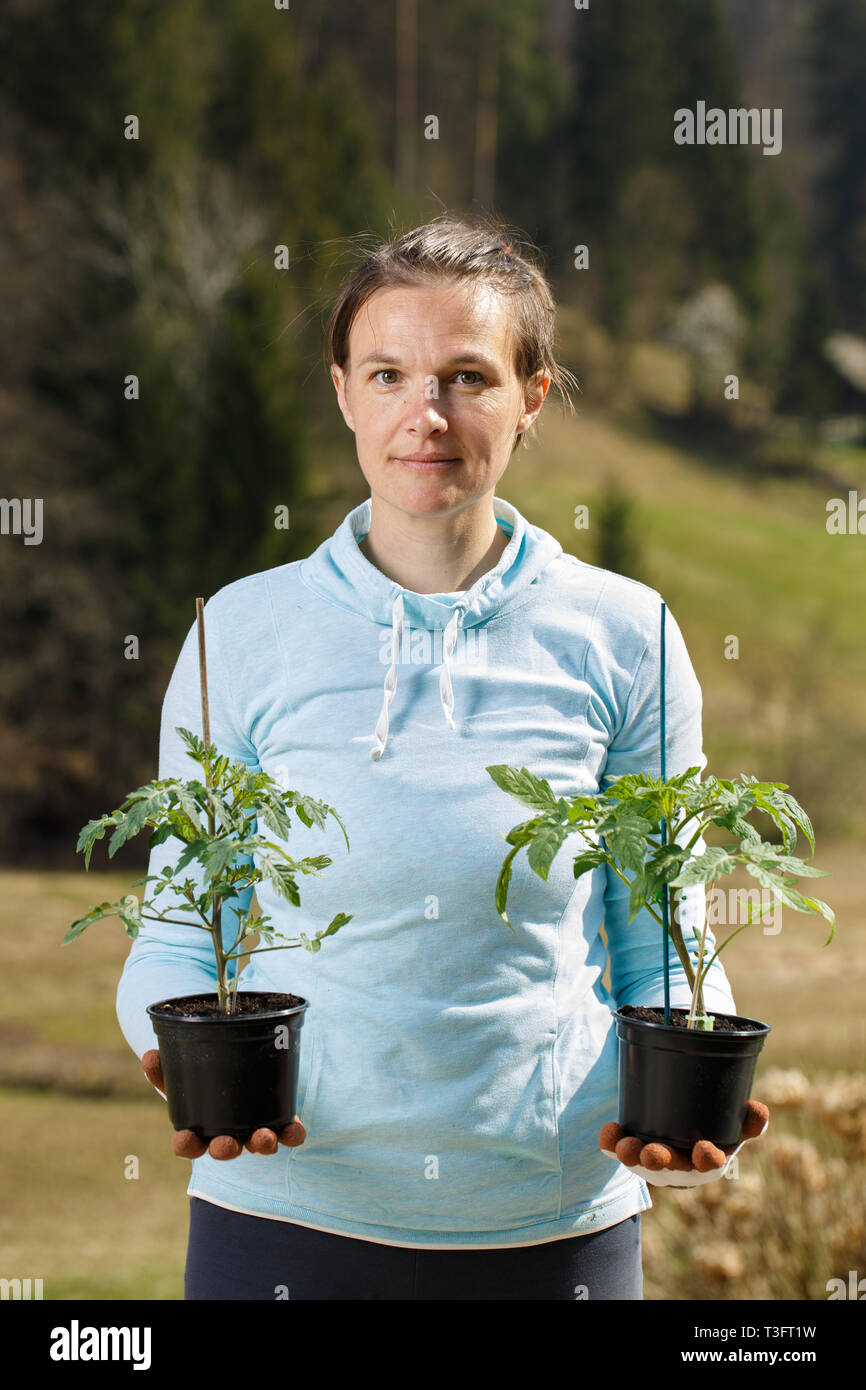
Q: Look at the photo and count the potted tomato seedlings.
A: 2